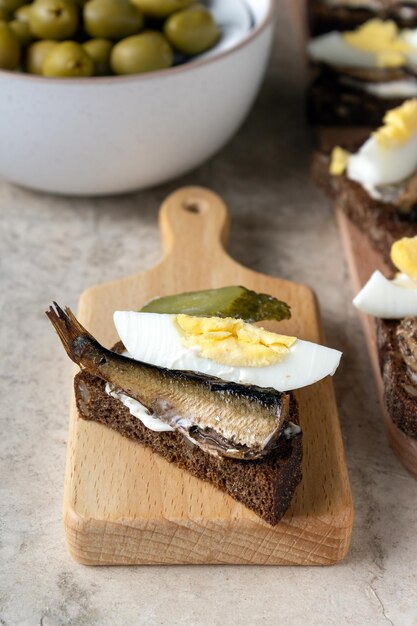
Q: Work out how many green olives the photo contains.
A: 12